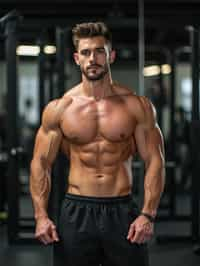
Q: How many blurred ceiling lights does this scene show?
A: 4